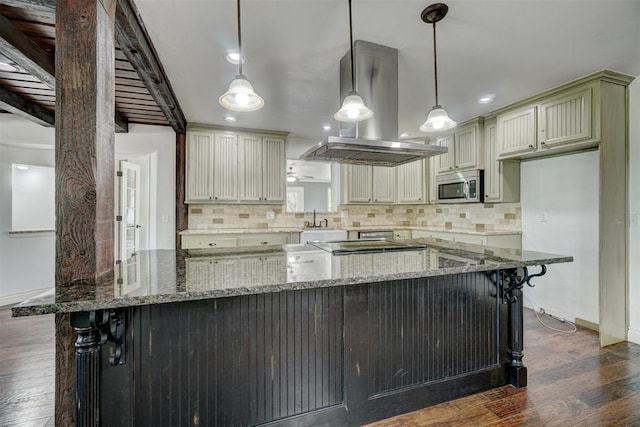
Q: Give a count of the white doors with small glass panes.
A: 1